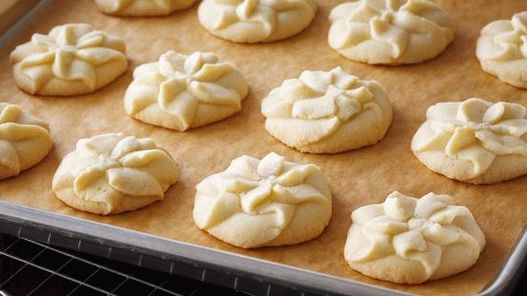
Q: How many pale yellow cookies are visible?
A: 12